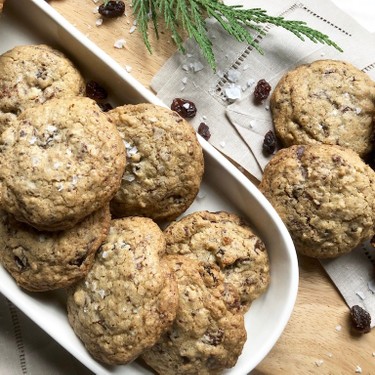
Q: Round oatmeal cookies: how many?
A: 9